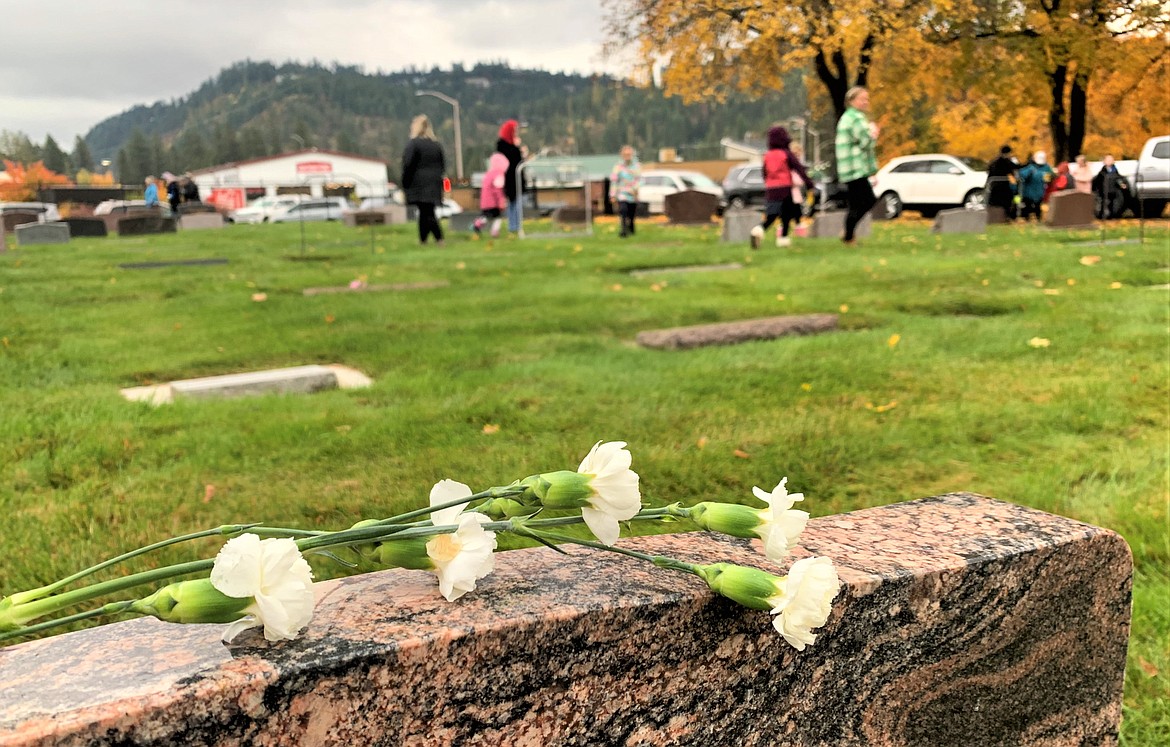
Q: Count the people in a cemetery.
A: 15